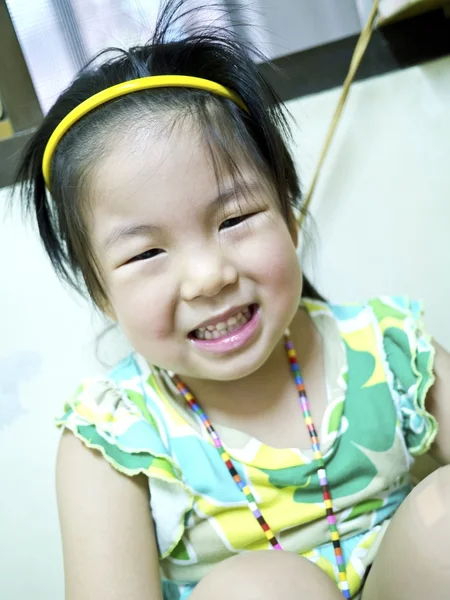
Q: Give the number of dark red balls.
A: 6